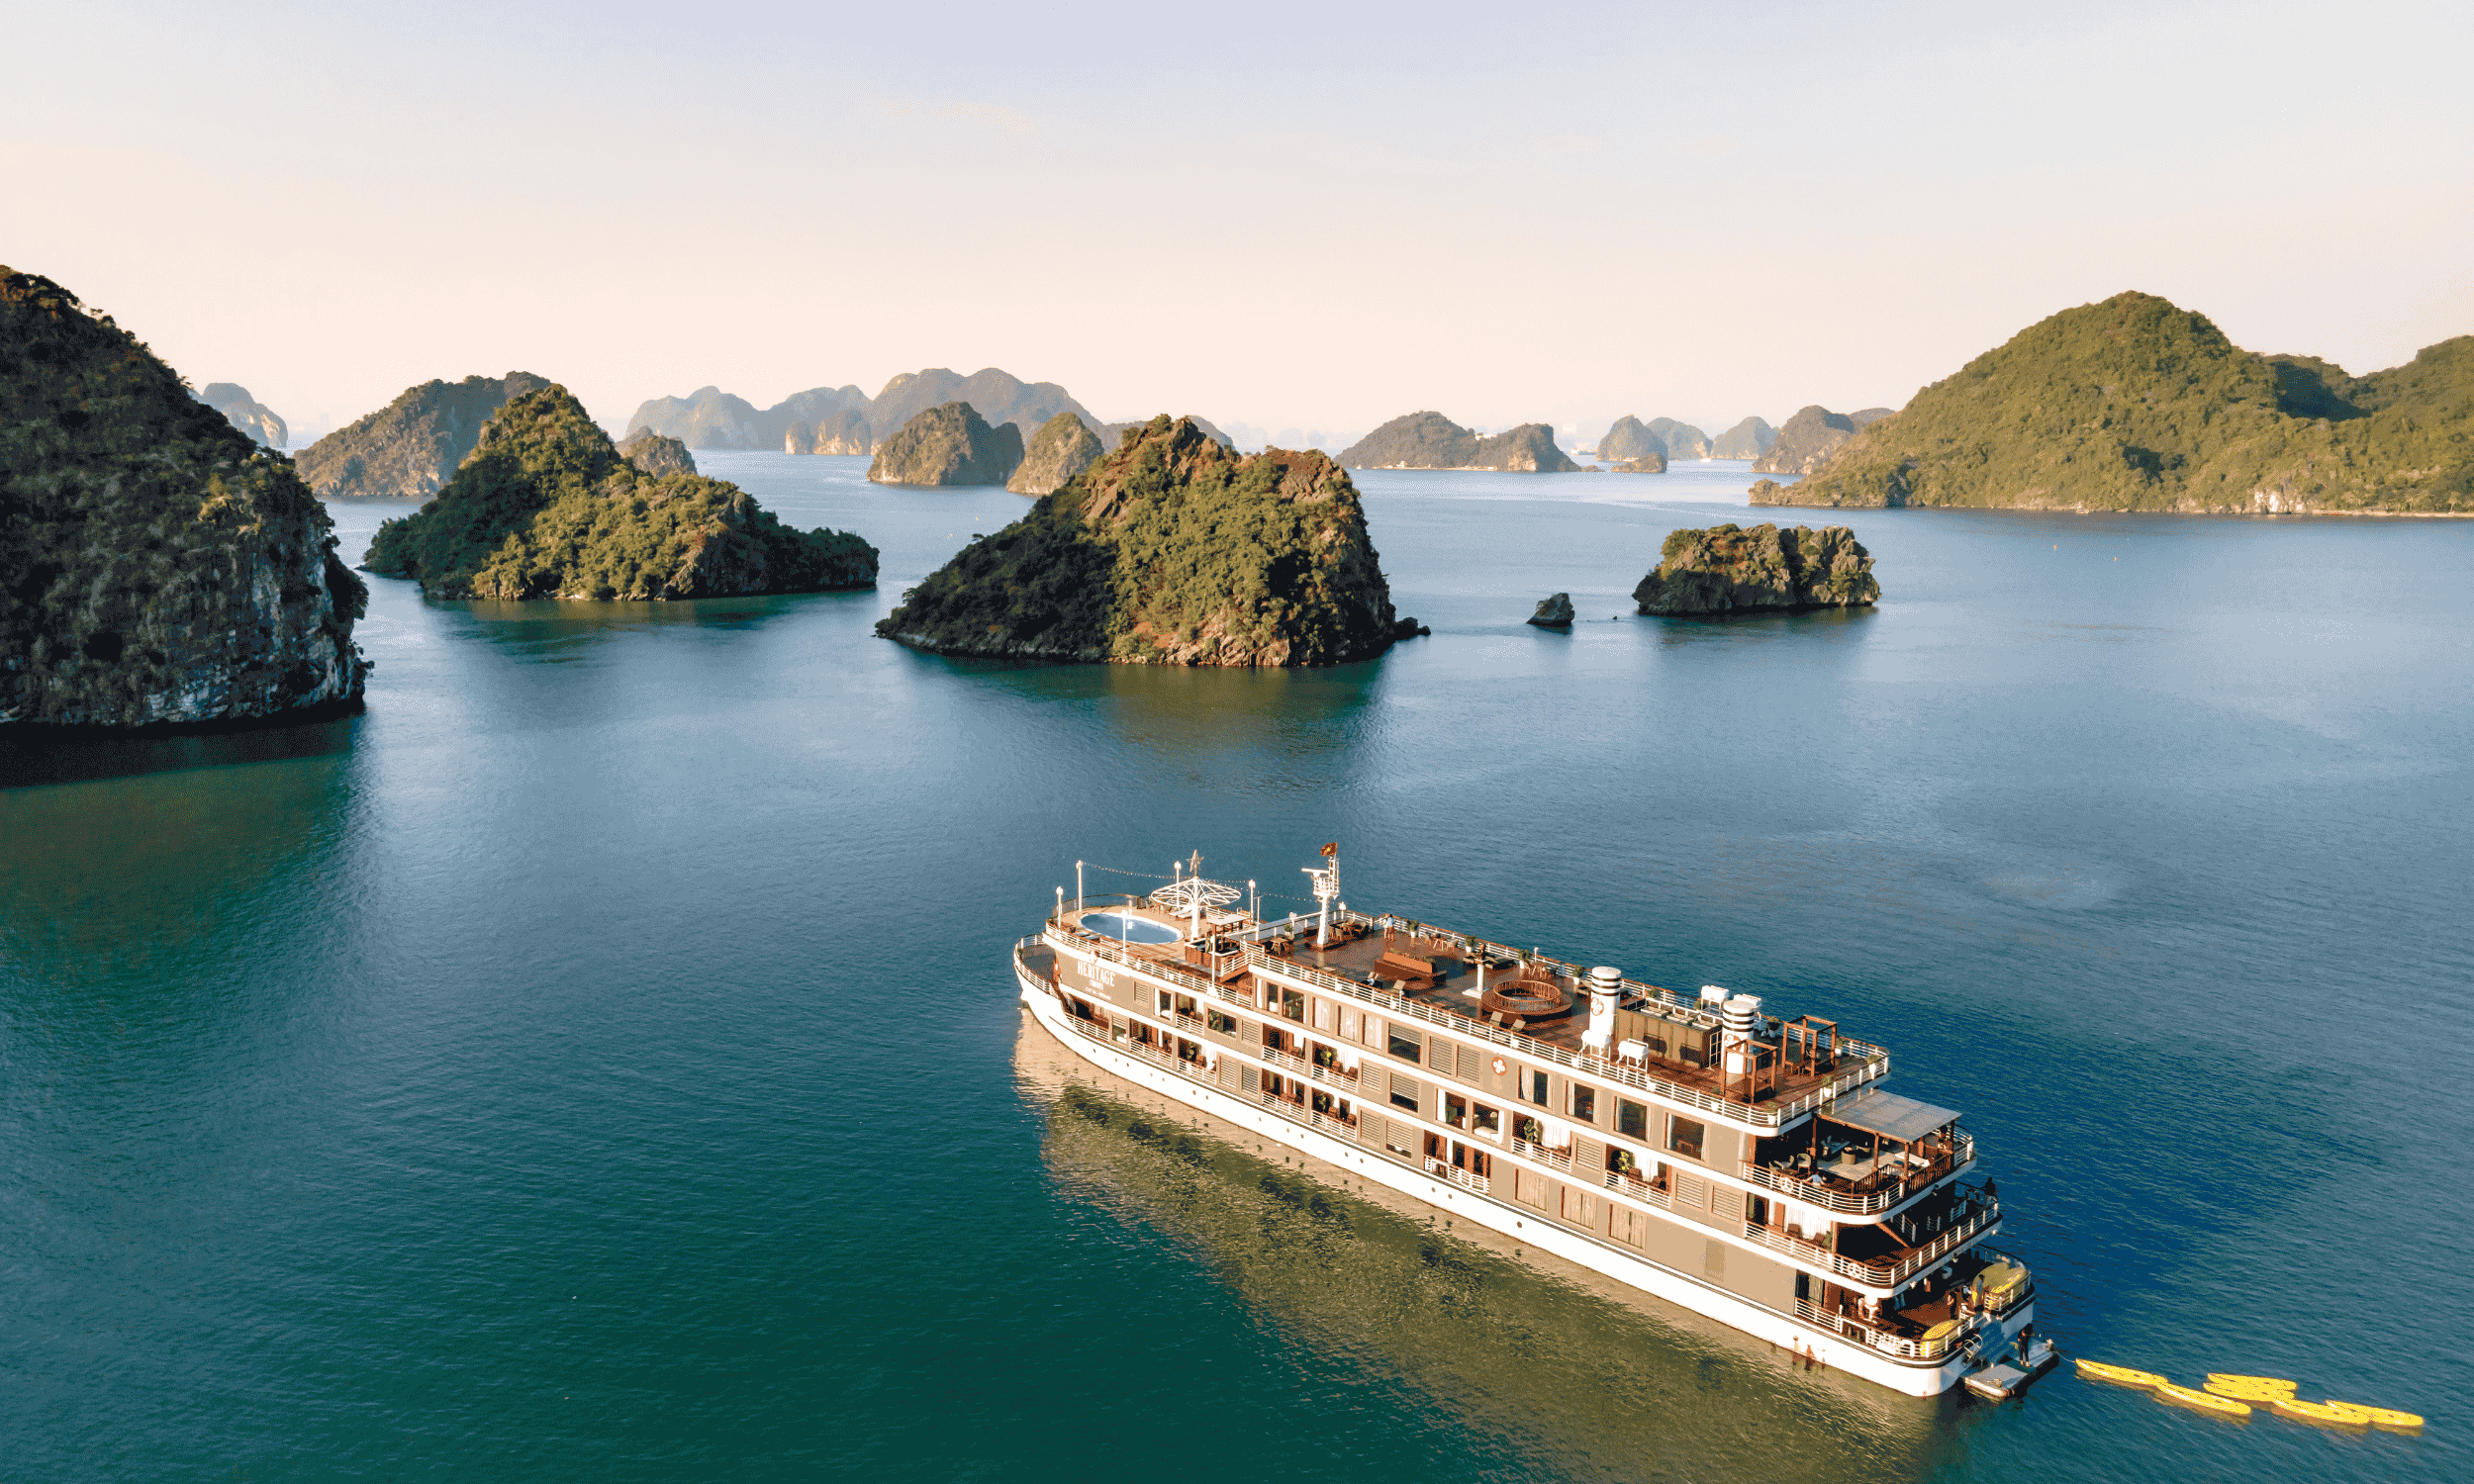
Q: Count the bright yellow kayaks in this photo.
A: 6